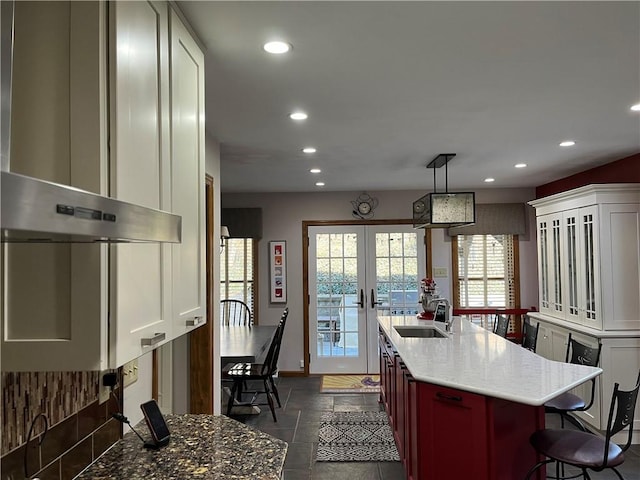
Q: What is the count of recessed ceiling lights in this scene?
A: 9